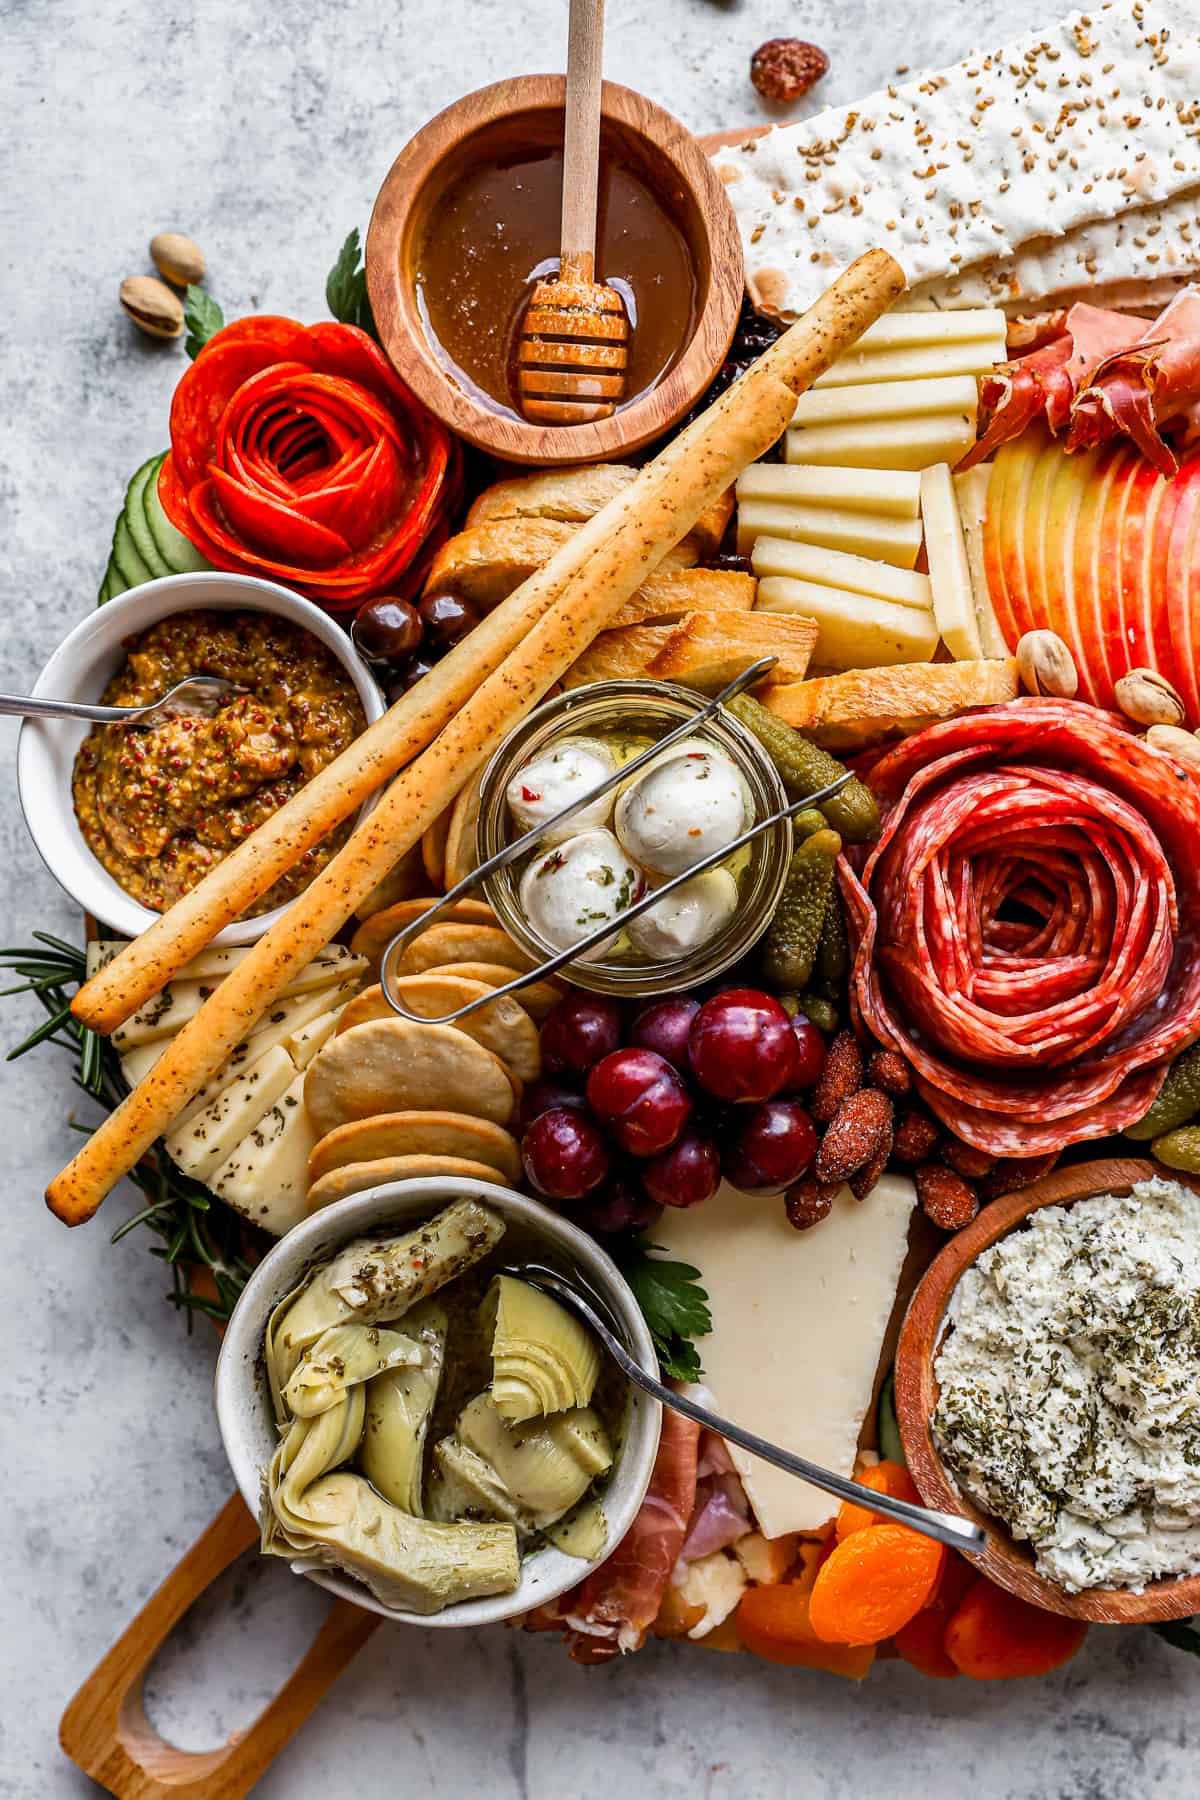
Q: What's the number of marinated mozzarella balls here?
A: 4